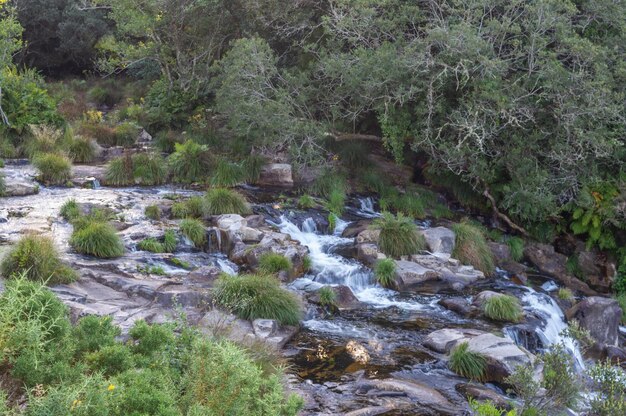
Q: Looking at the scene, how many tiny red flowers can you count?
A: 0